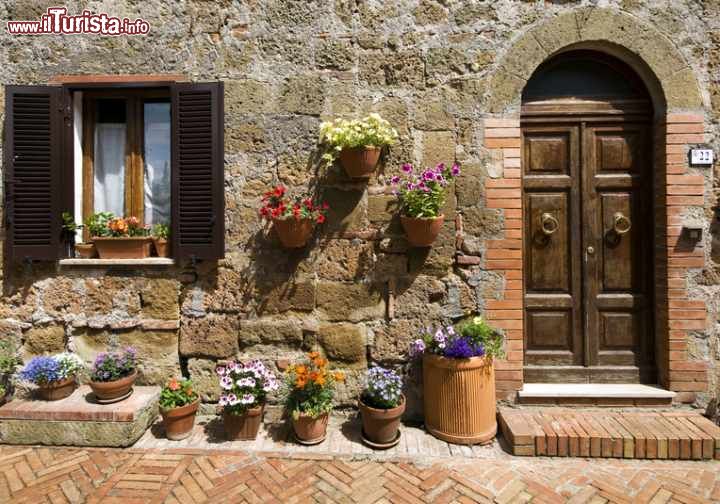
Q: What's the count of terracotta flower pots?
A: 13